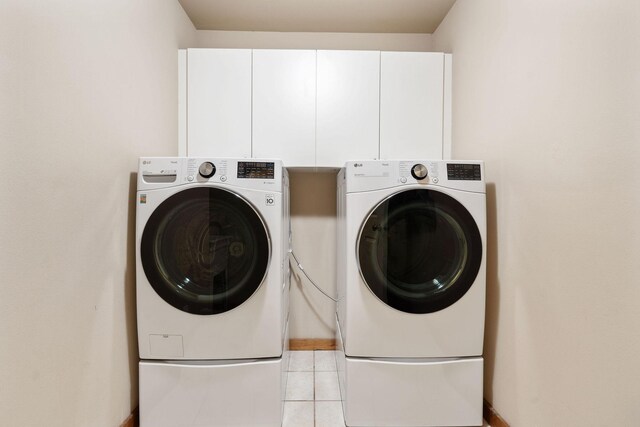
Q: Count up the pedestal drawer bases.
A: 2